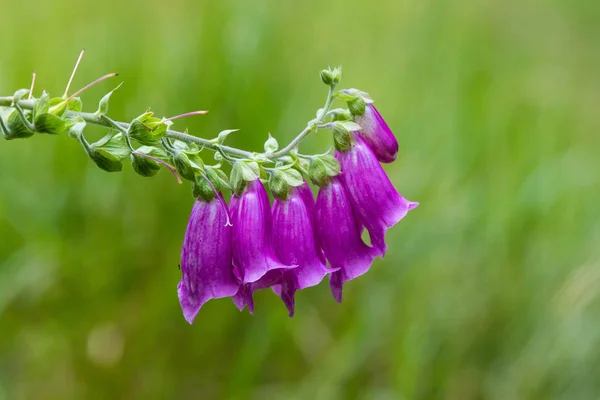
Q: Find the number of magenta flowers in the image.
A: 6